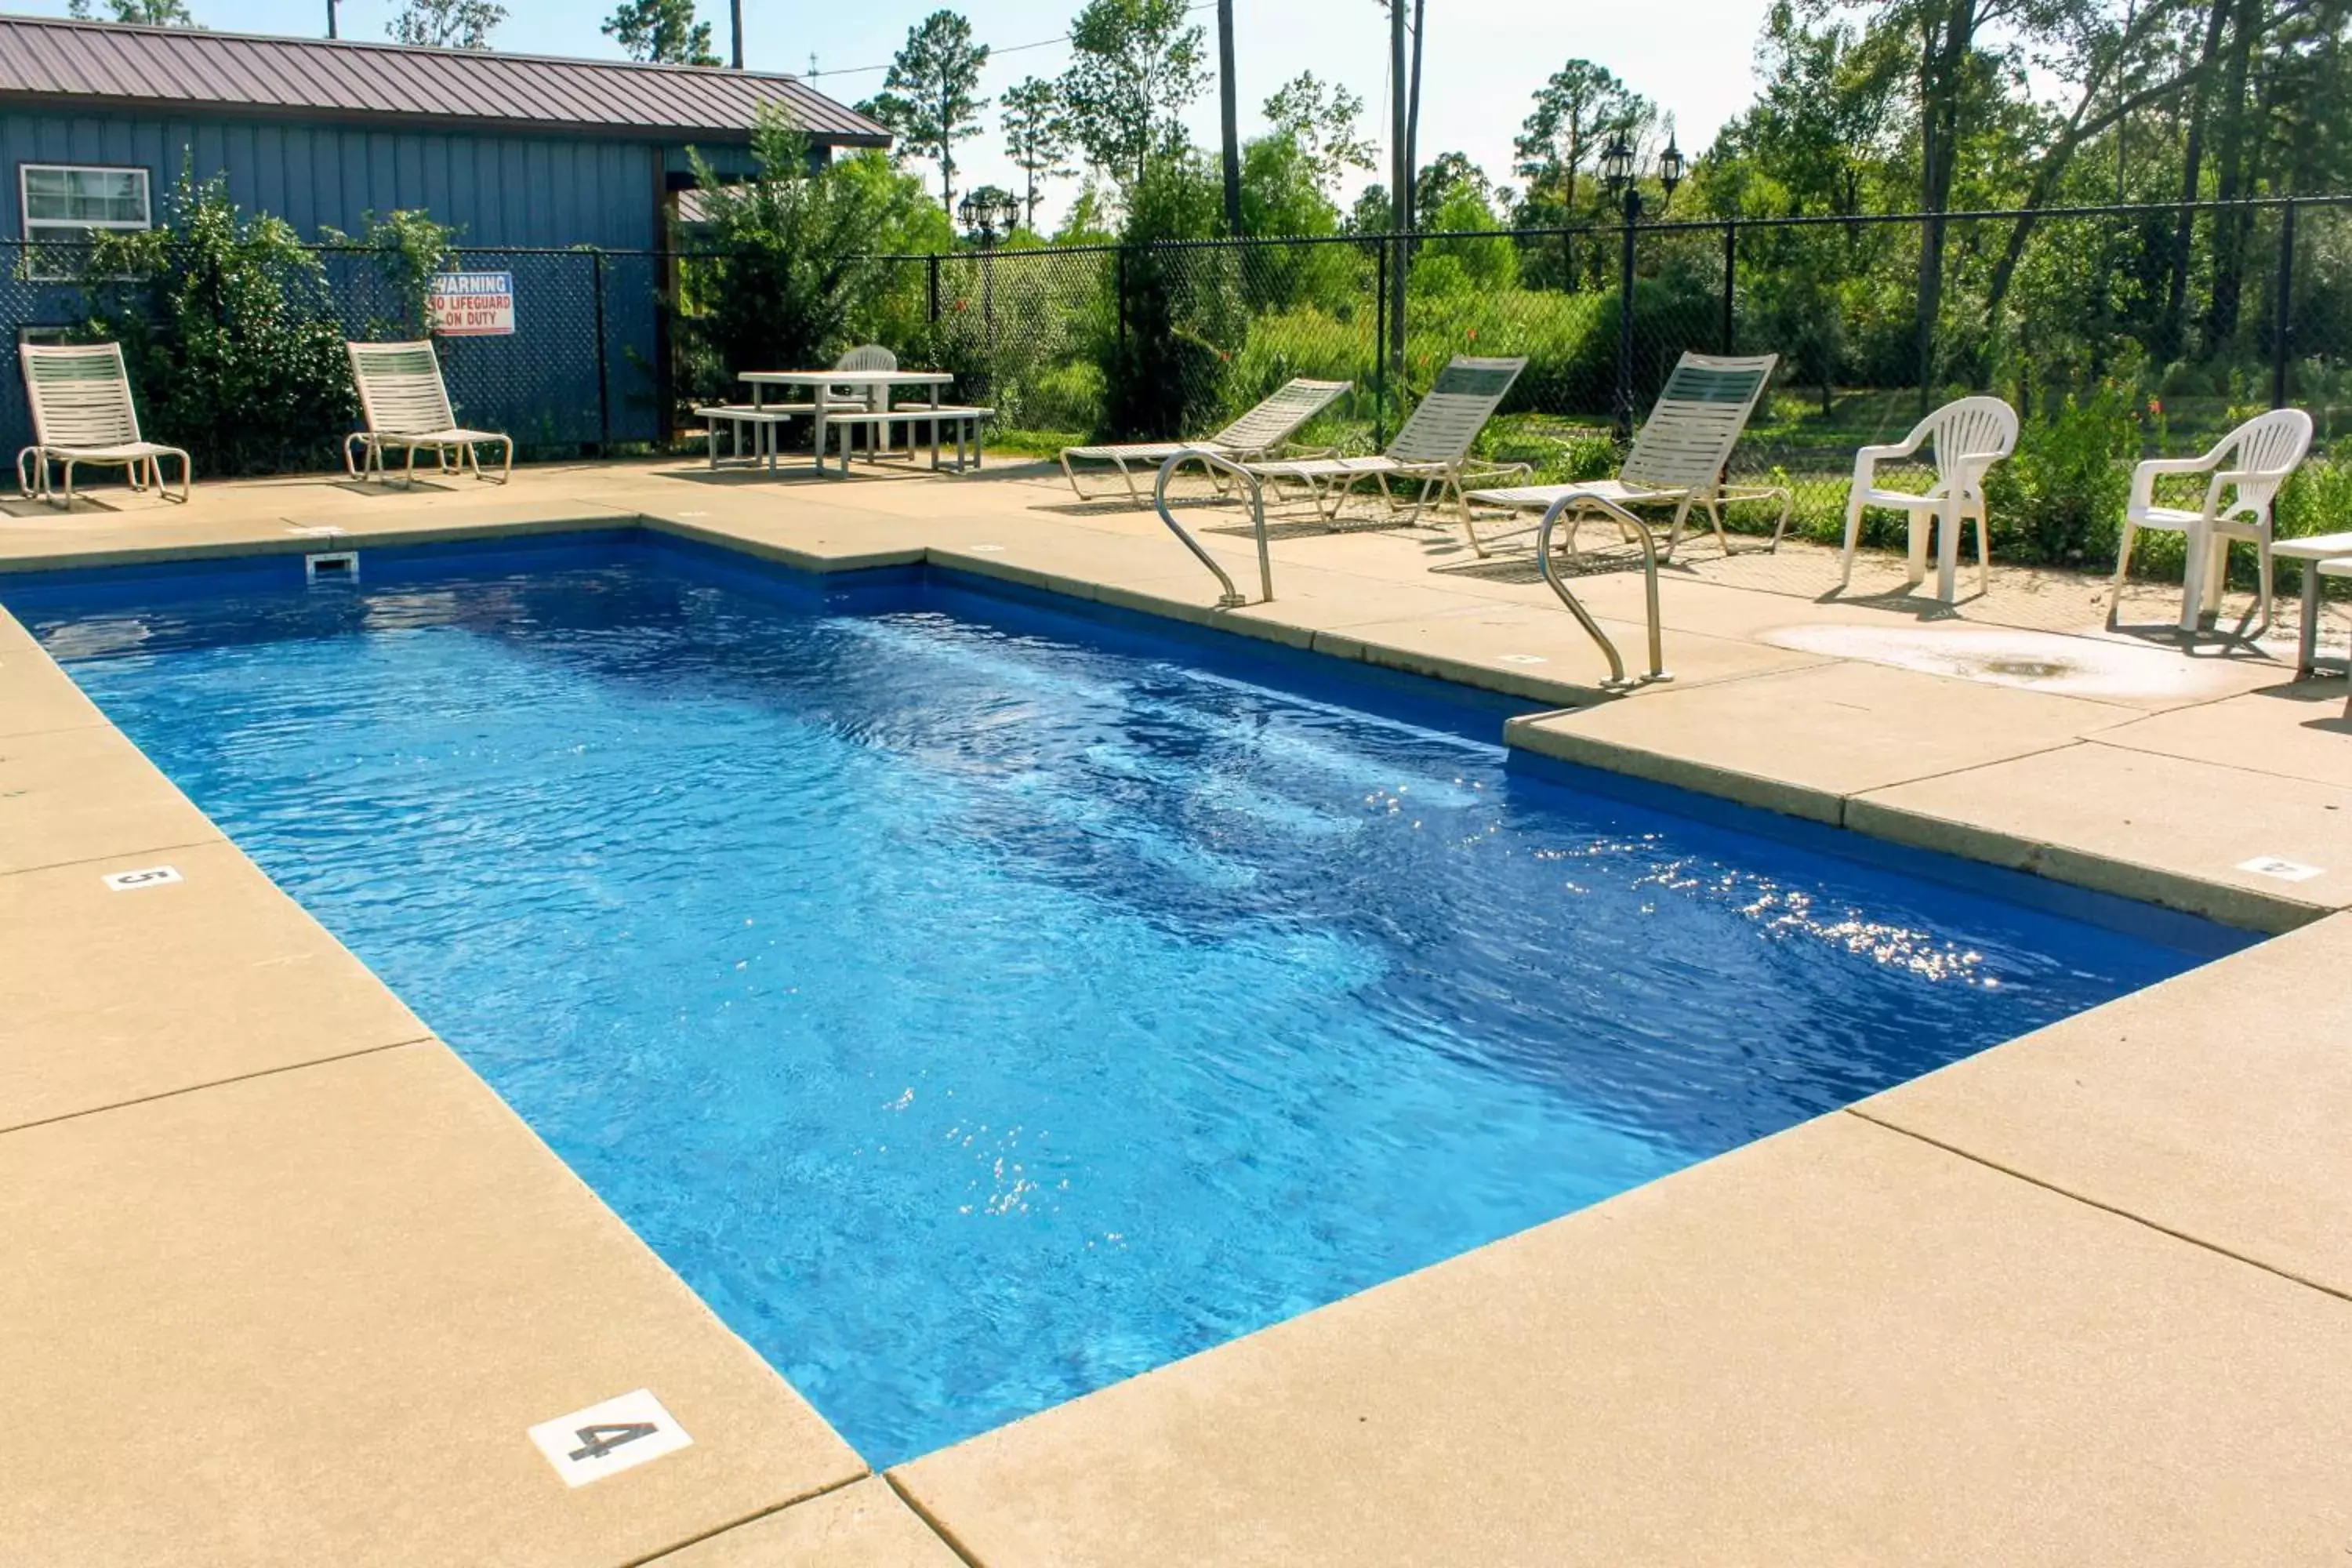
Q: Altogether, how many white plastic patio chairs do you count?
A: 3